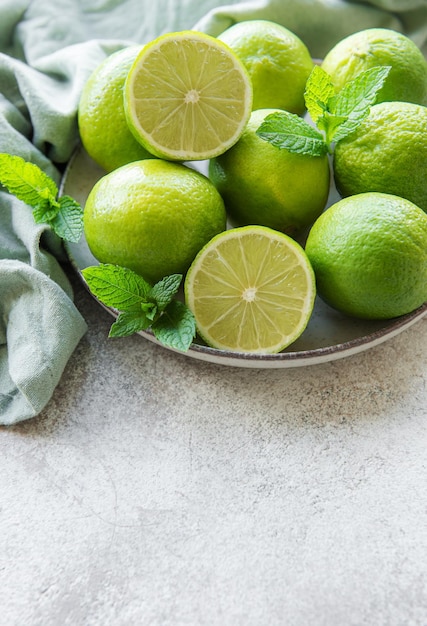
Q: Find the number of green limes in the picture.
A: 9